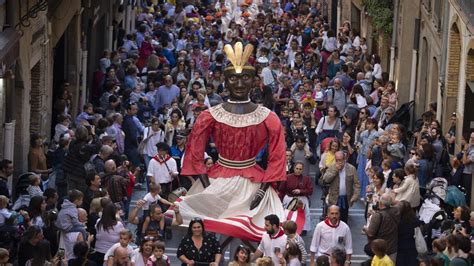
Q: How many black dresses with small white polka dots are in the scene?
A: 1